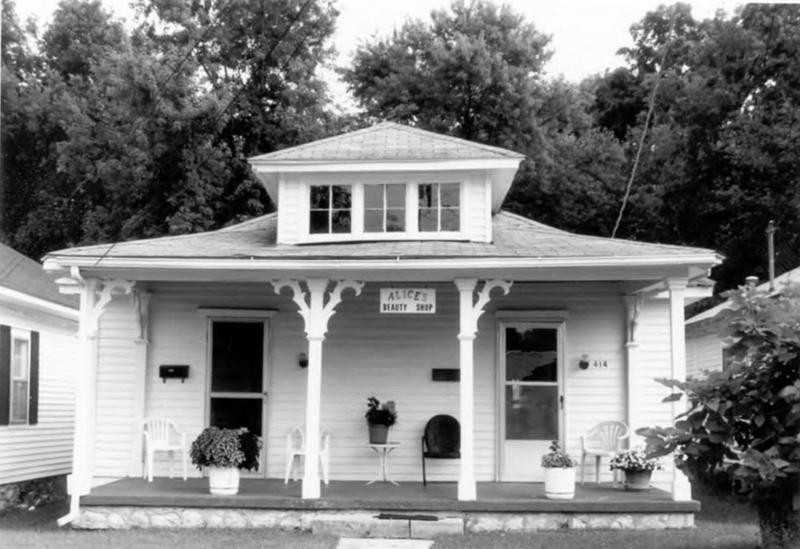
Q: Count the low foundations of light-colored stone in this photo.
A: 1